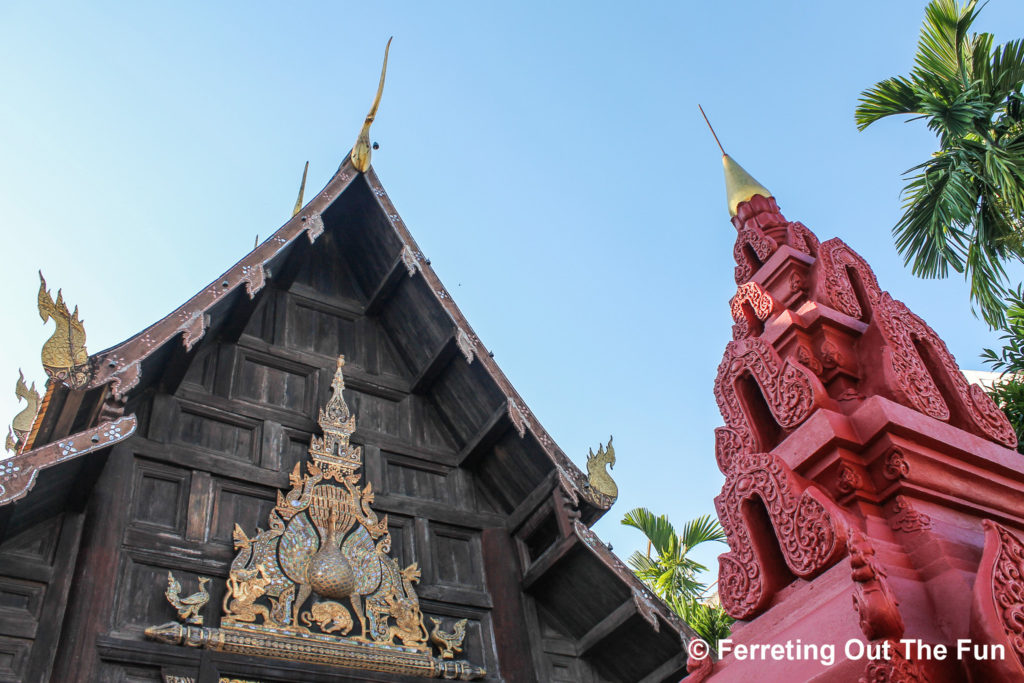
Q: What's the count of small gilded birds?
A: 2